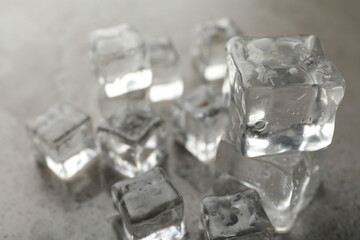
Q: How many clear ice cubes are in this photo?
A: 10